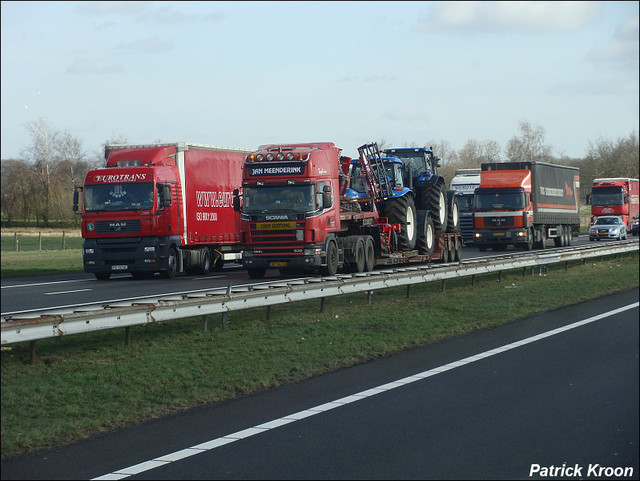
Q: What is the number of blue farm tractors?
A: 2